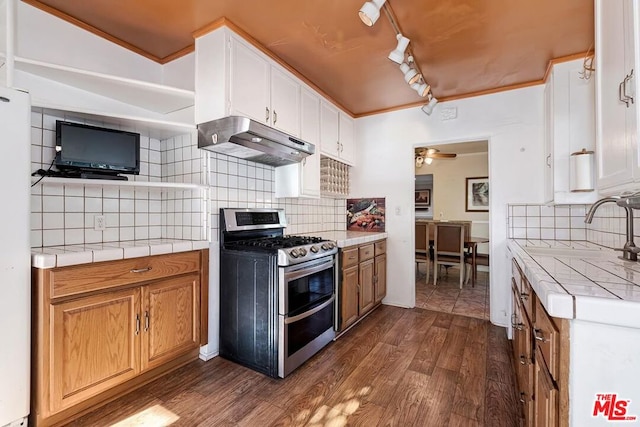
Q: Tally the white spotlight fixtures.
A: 5